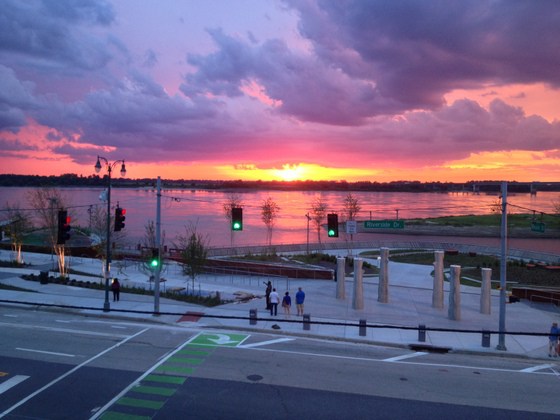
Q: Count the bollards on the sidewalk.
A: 5